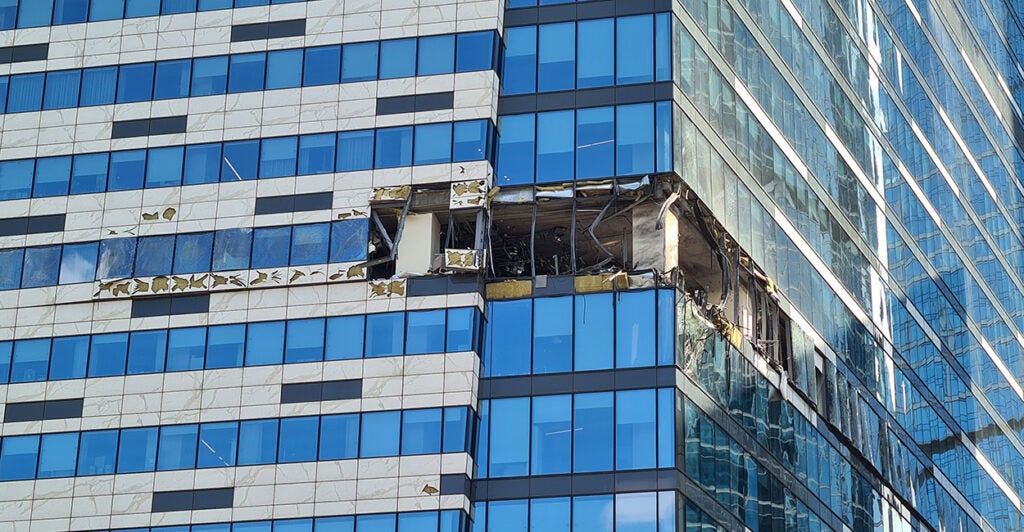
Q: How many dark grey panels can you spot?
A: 12